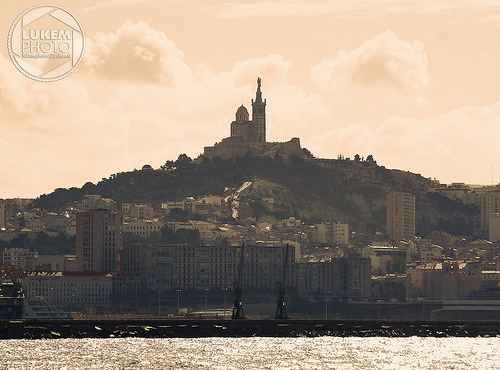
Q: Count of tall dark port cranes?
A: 2